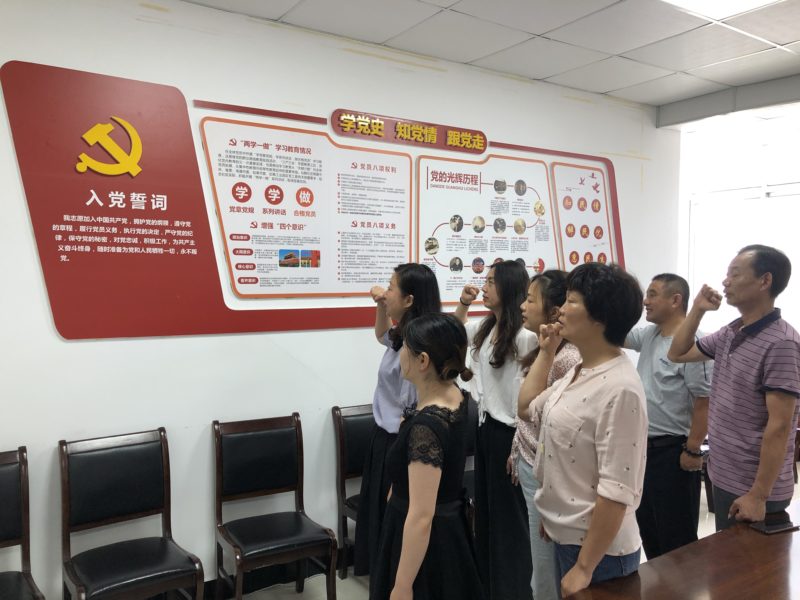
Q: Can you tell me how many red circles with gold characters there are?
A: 9